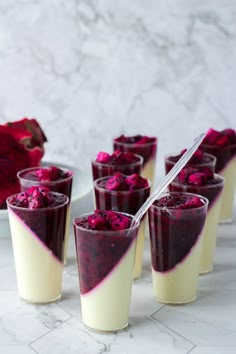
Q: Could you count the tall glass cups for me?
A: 10